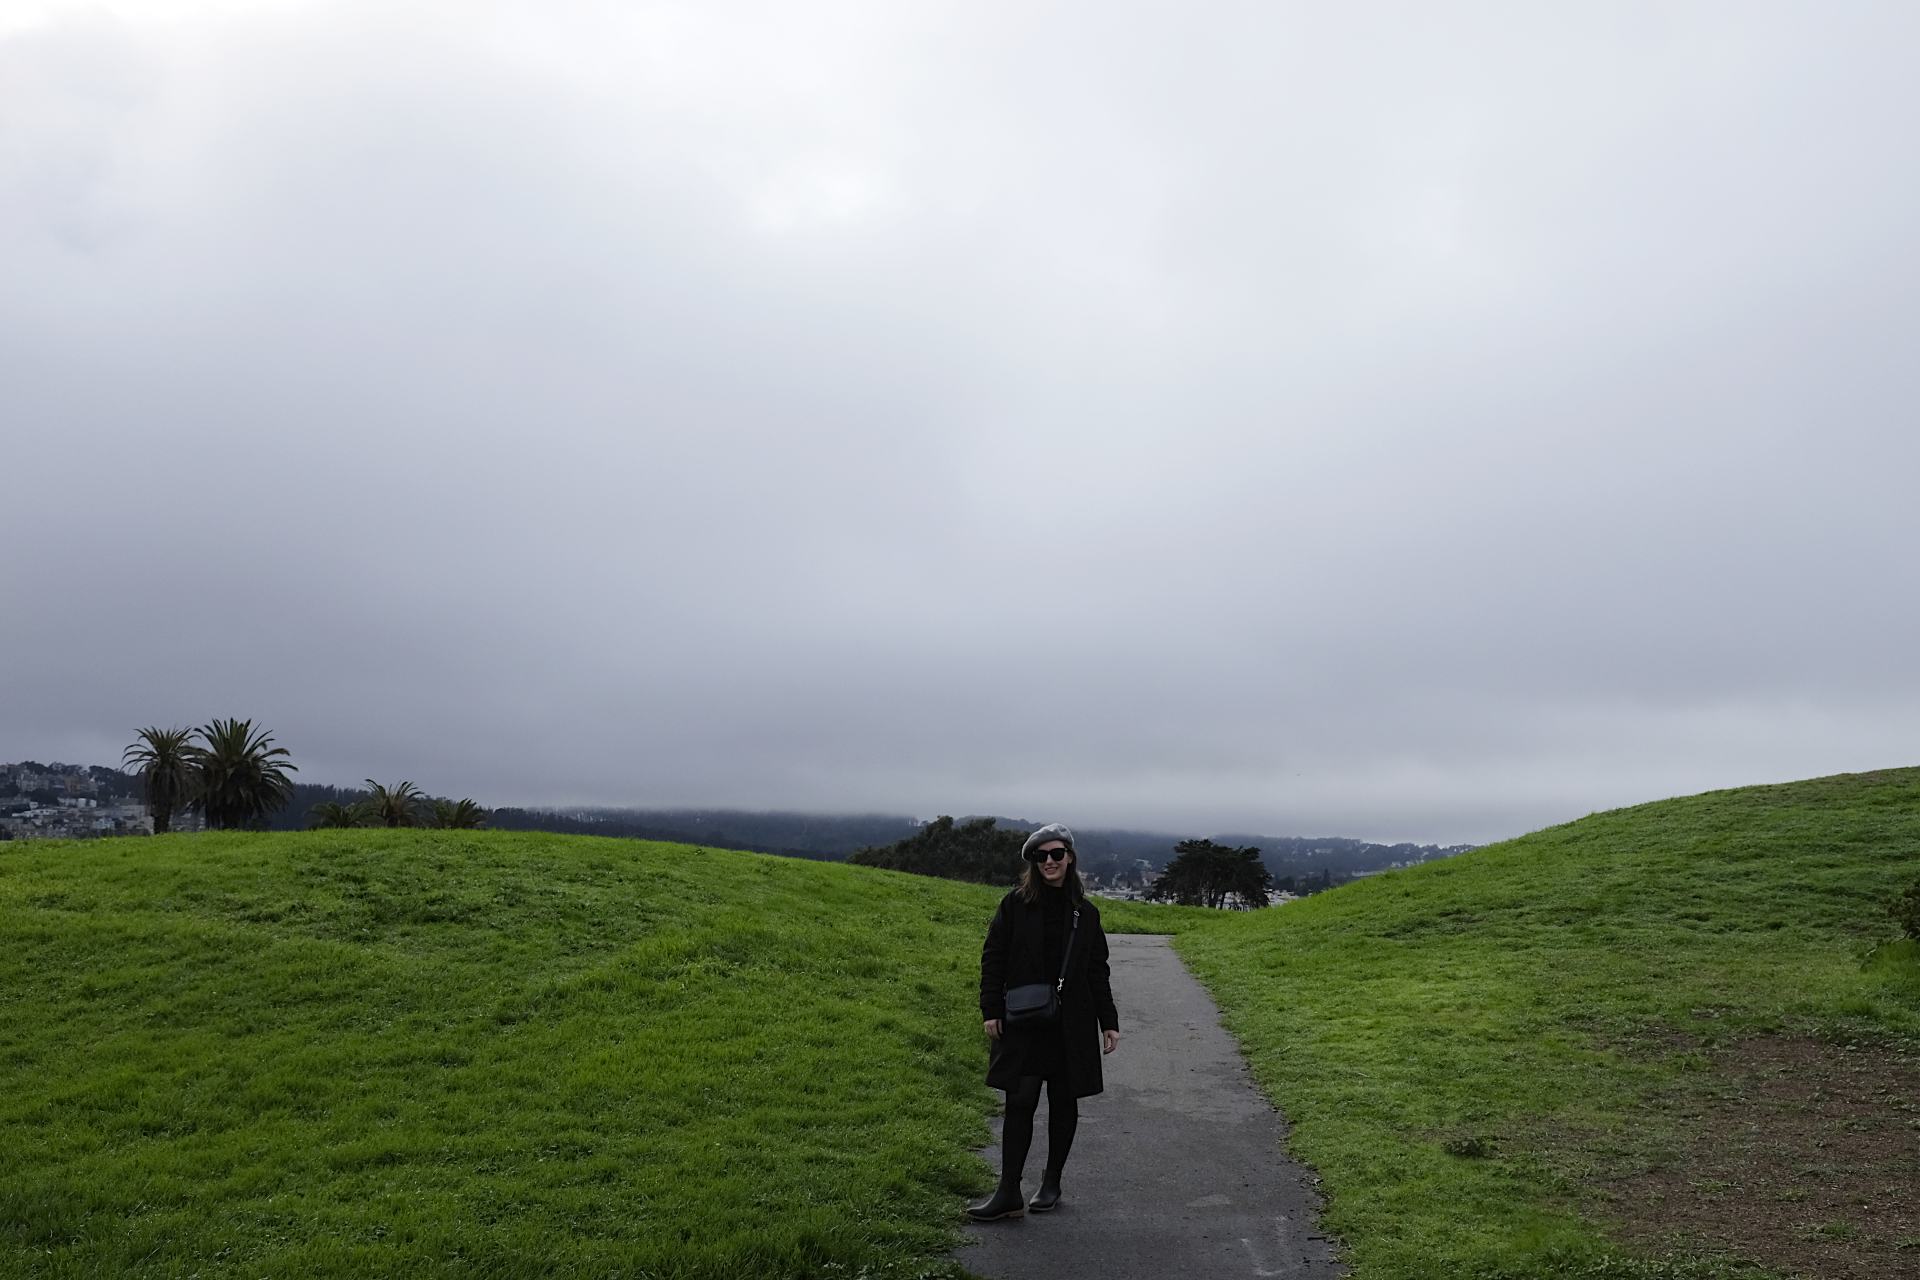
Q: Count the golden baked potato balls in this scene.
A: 0